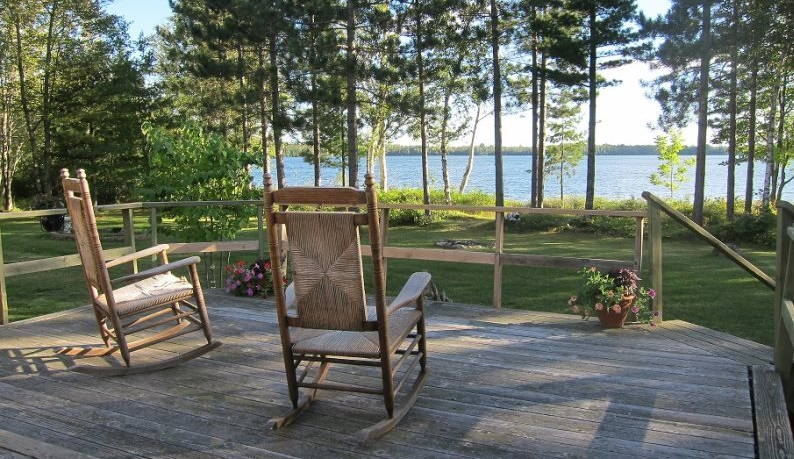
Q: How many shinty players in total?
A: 0